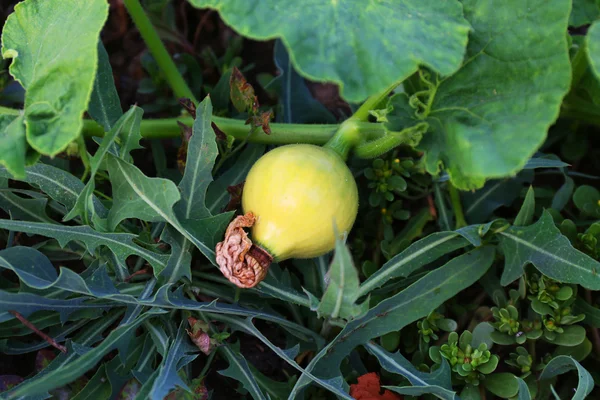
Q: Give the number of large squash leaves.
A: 3